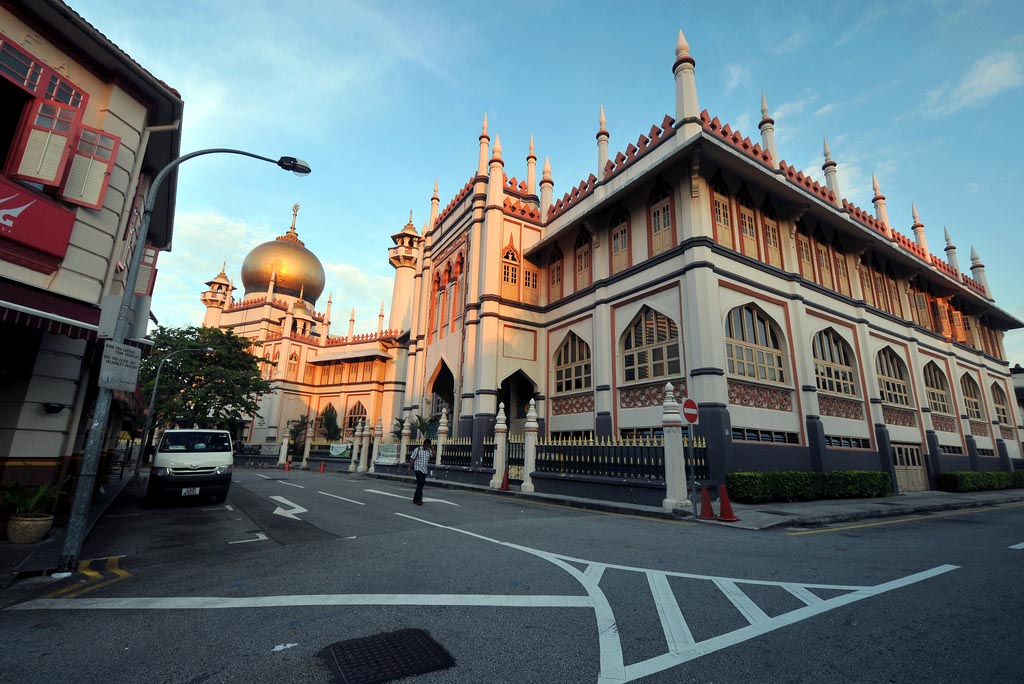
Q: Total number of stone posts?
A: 10